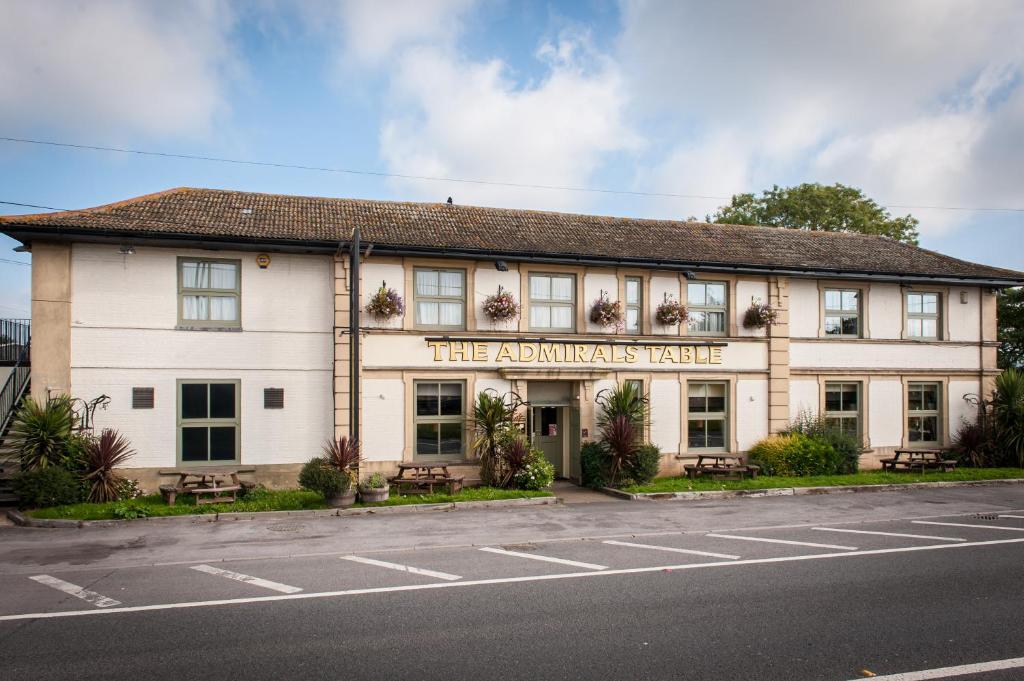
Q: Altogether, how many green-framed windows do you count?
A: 13